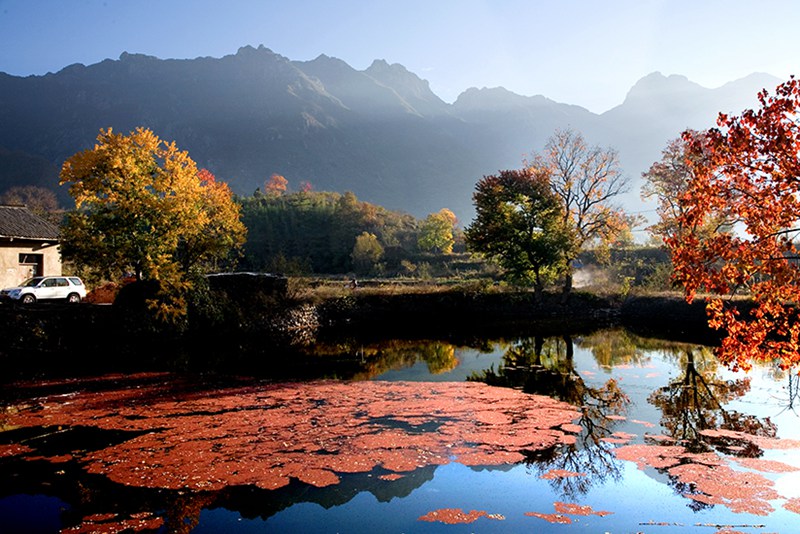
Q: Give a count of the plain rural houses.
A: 1